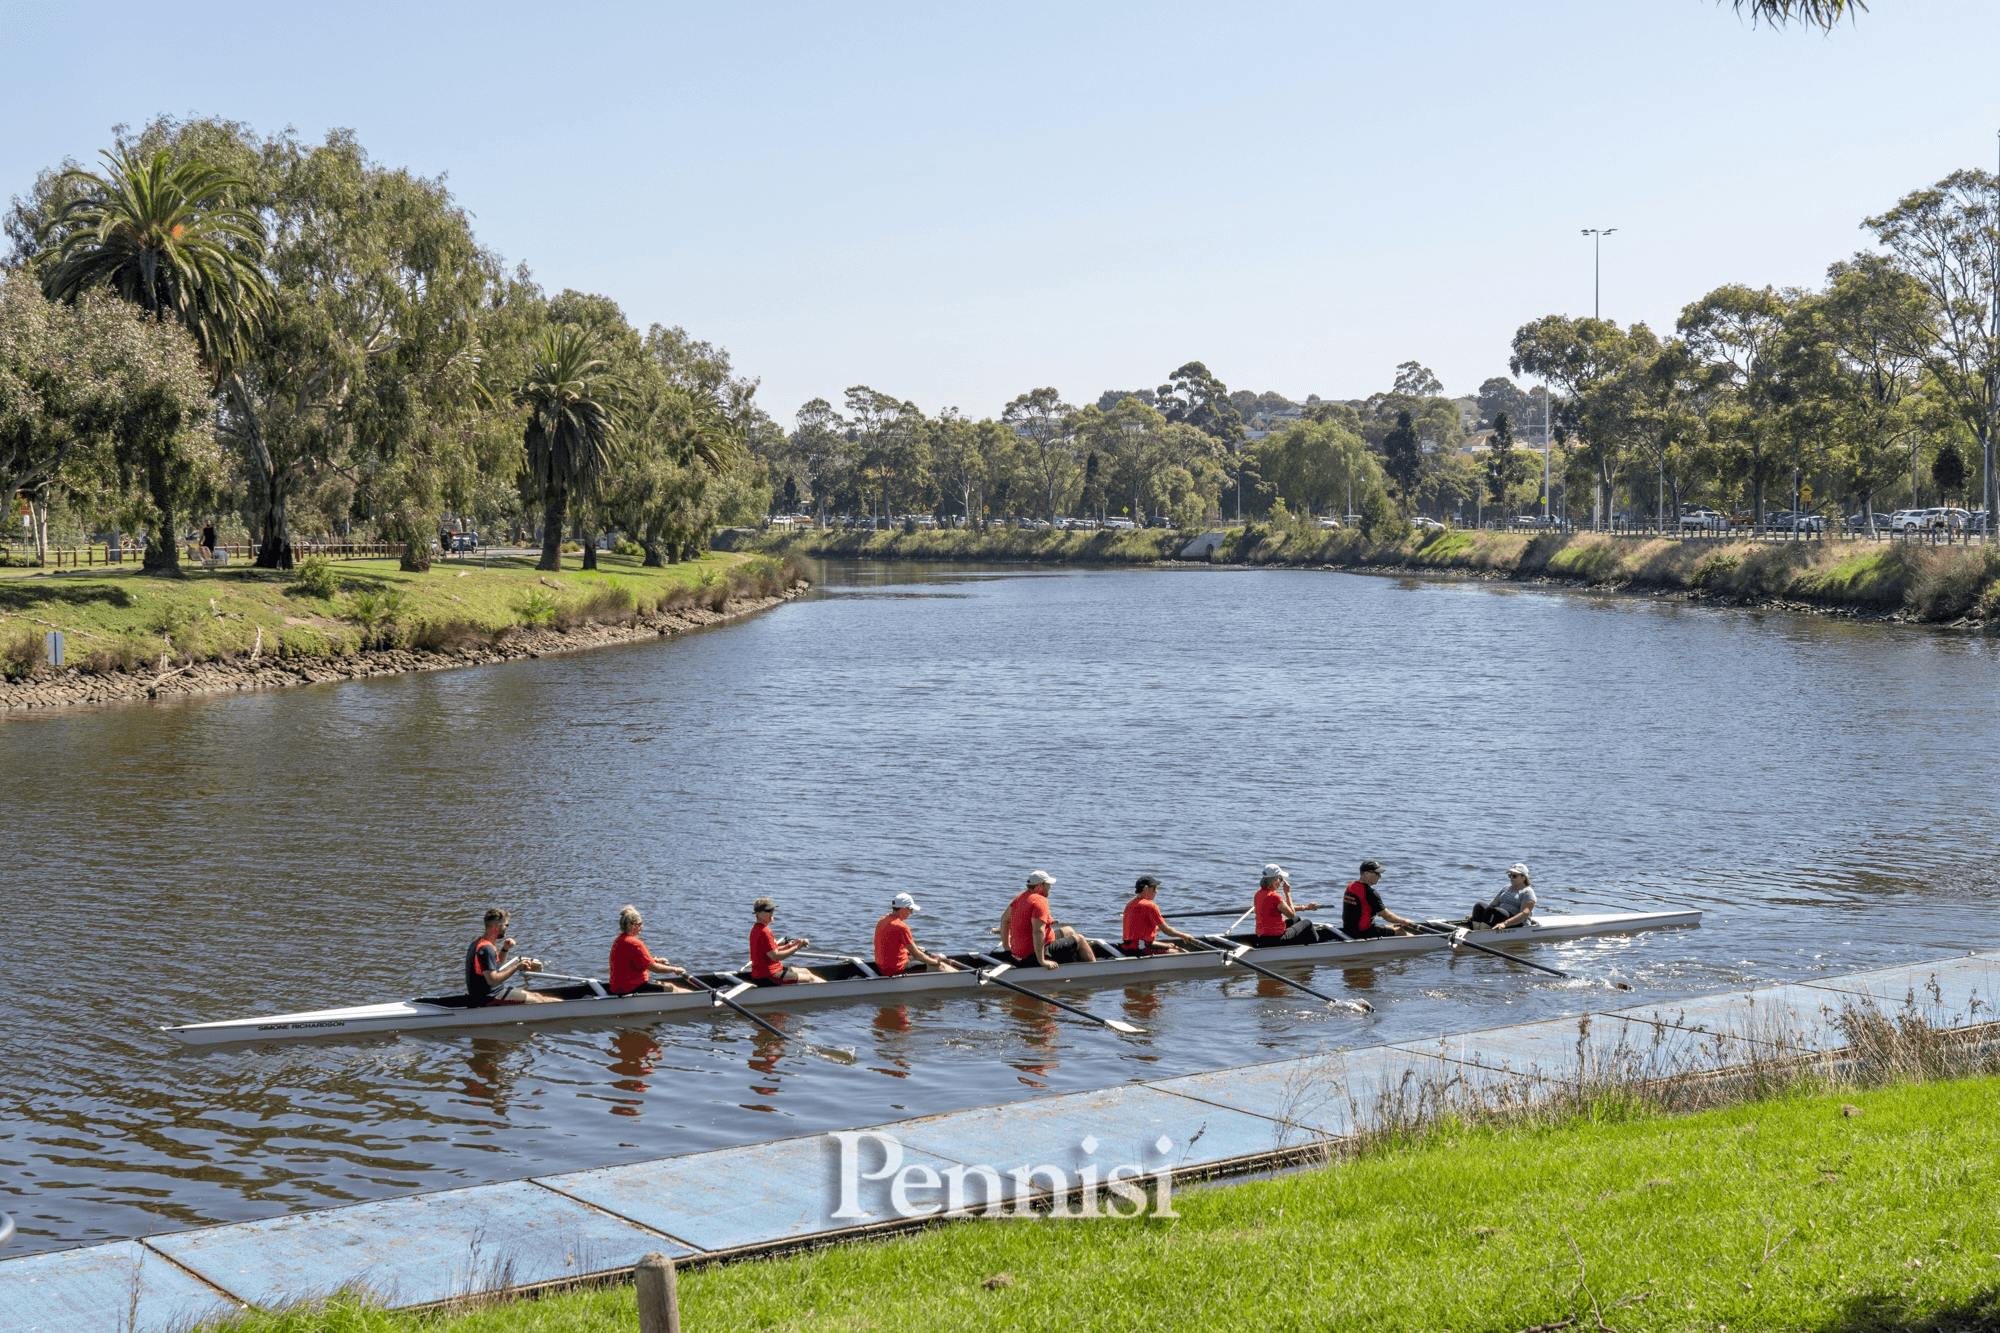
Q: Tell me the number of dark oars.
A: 5